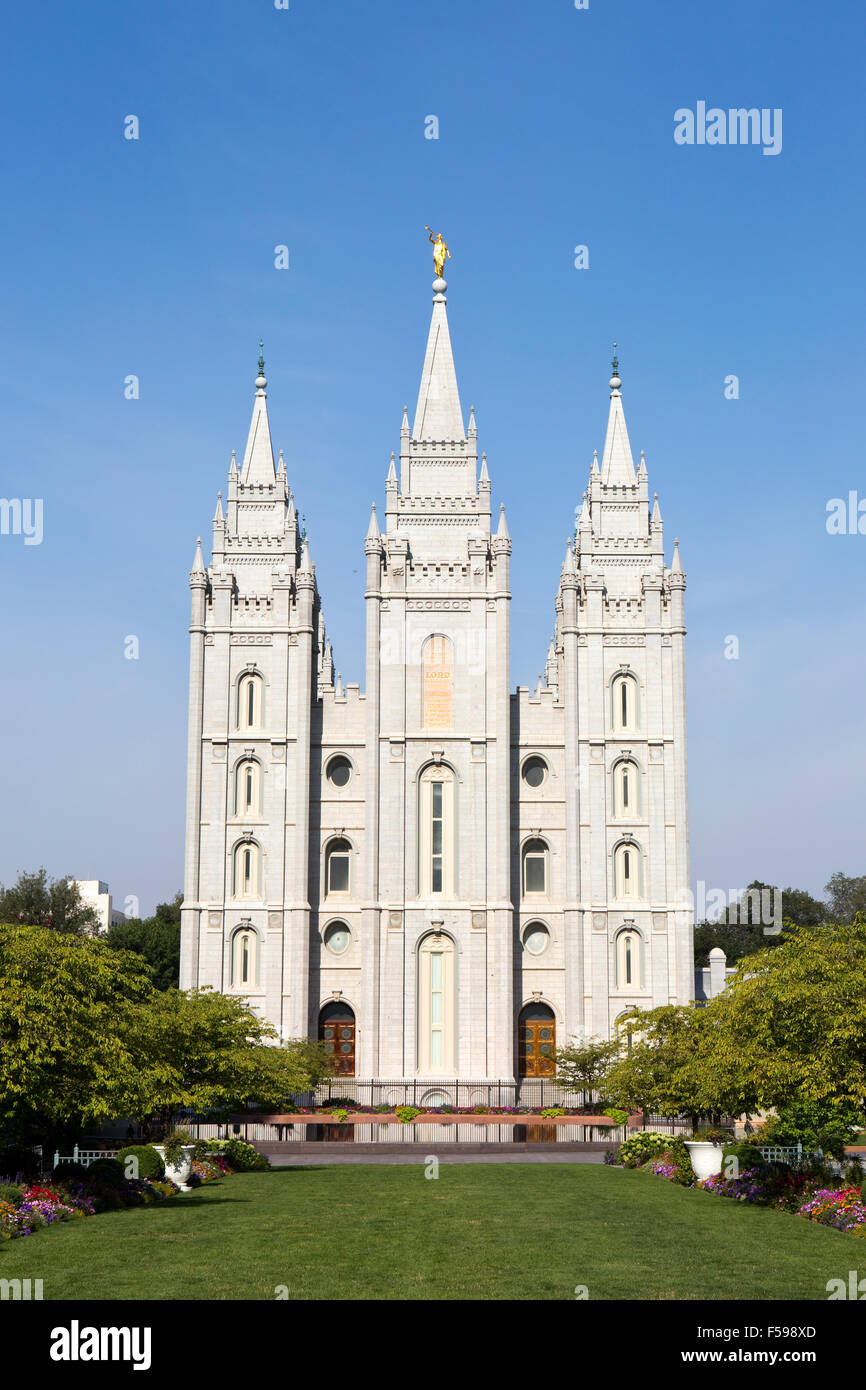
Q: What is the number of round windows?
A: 4